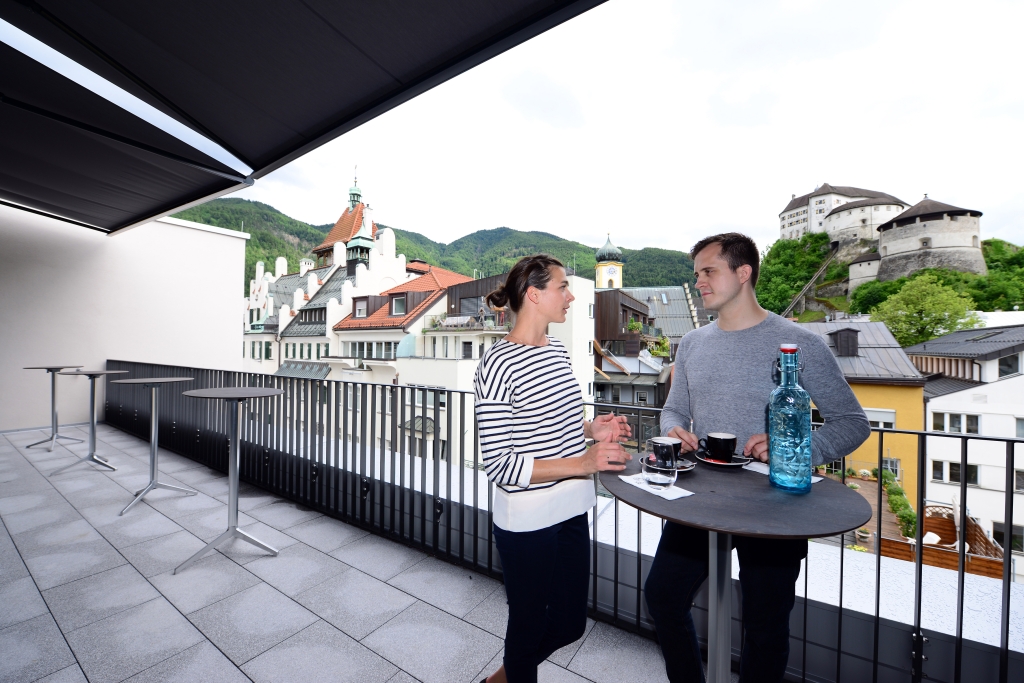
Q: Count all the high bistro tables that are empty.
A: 4